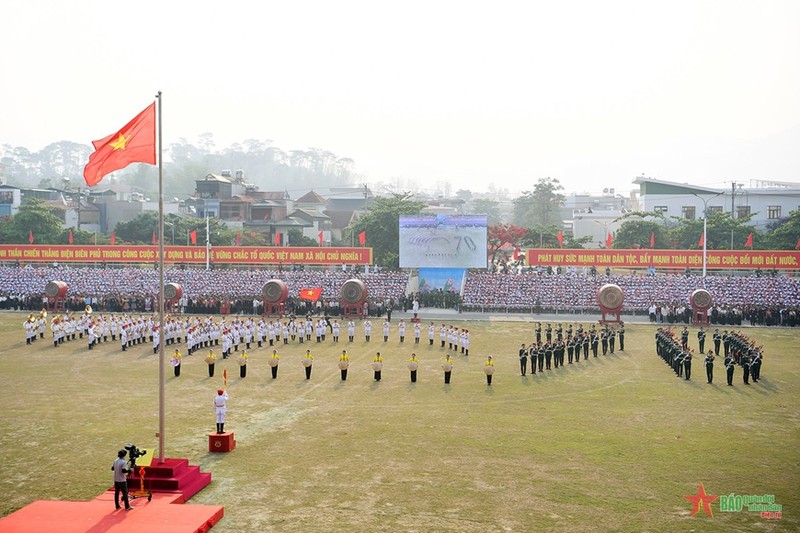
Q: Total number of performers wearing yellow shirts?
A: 10